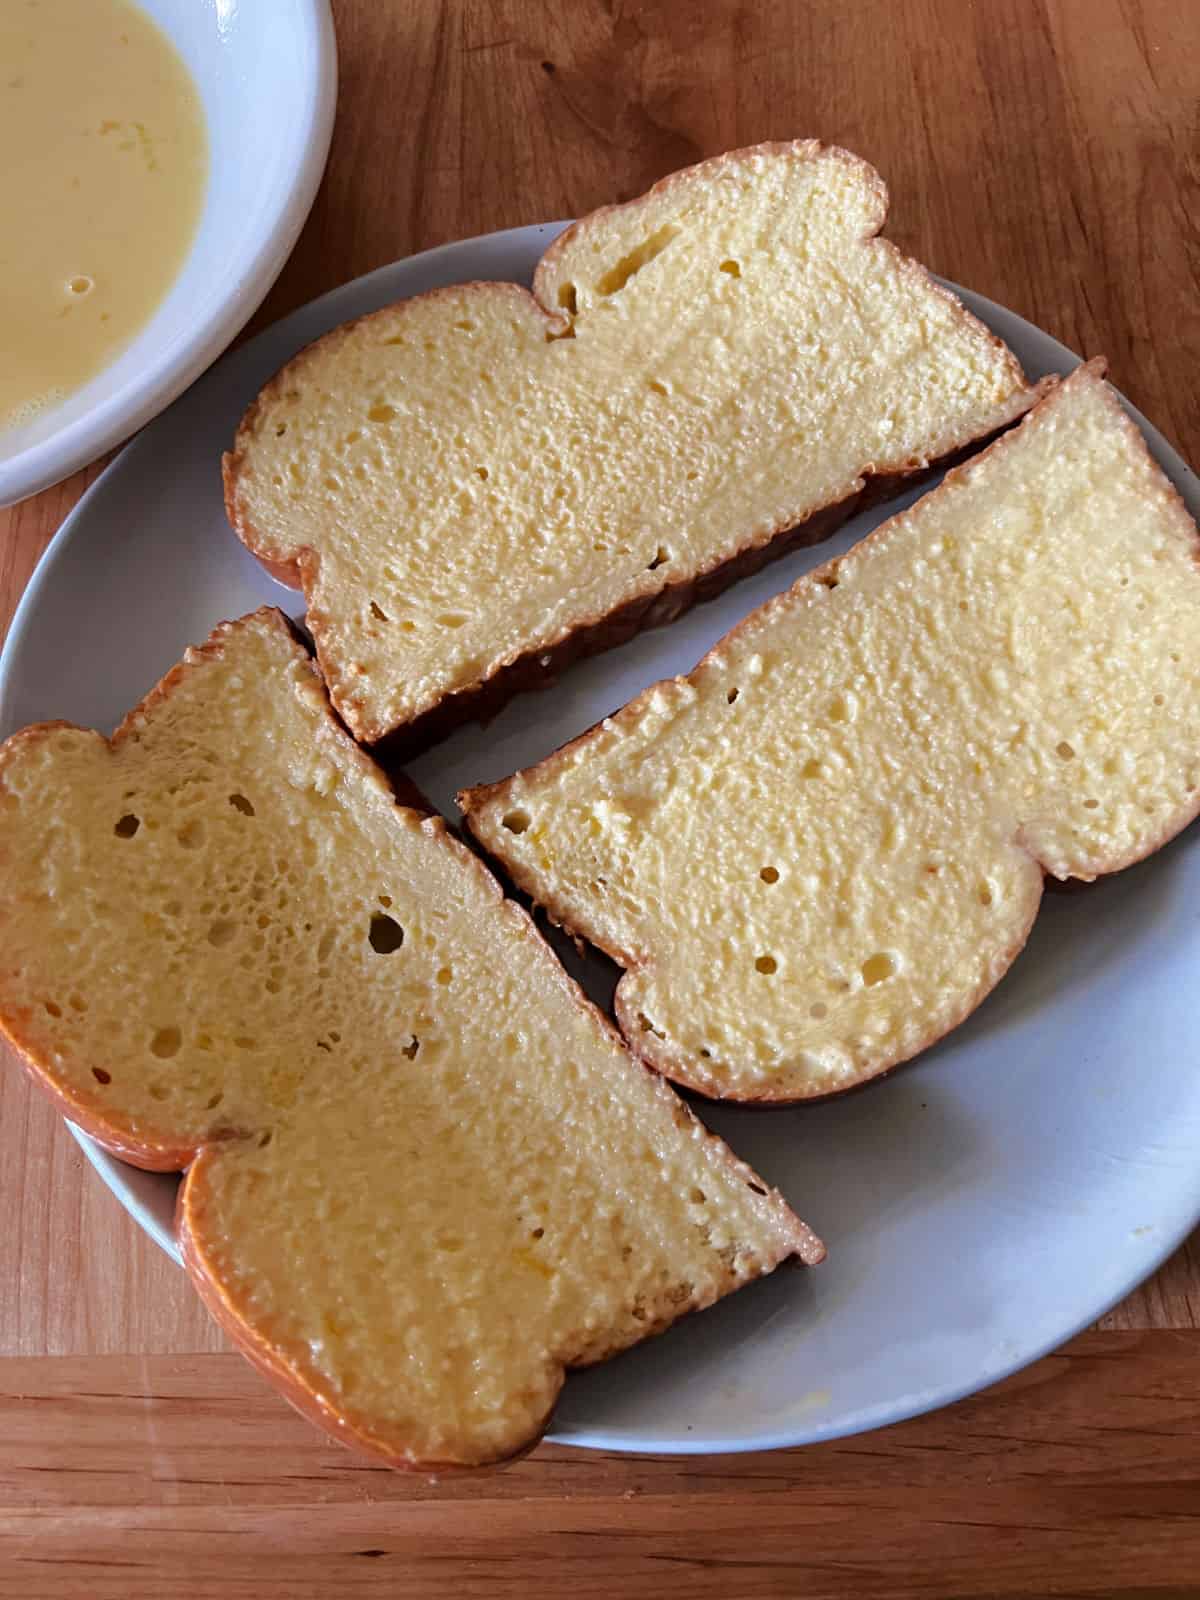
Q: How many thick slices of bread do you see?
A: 3